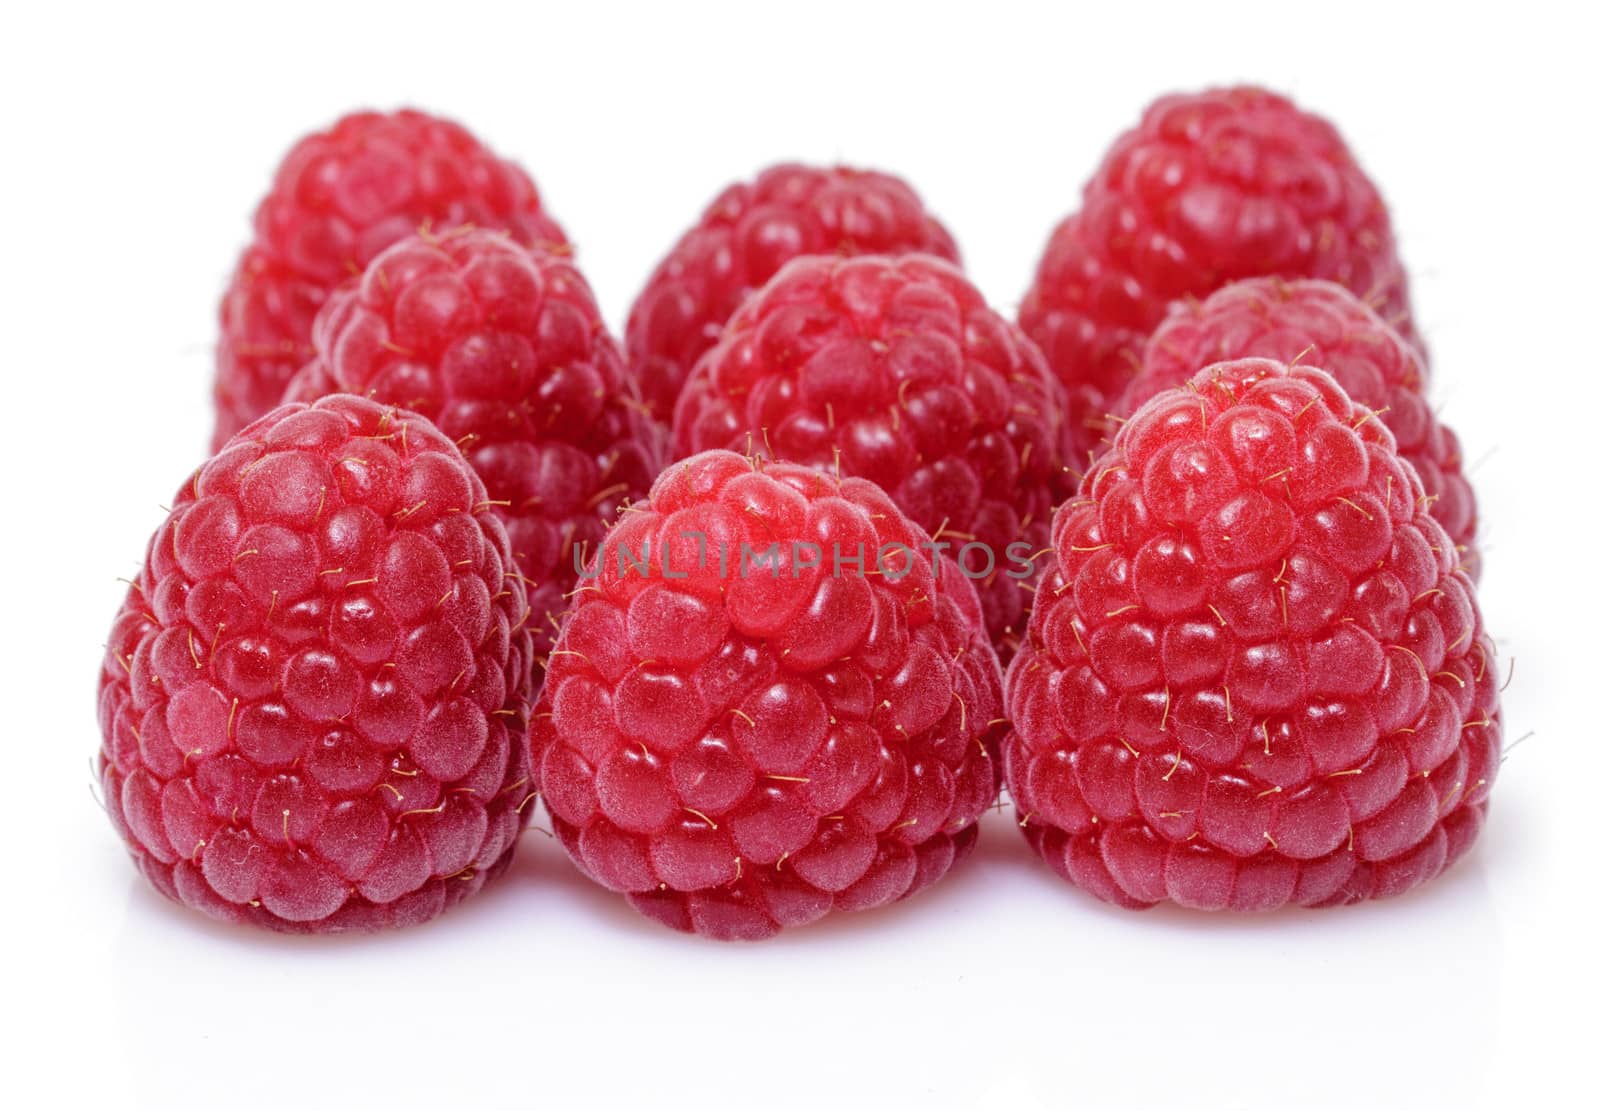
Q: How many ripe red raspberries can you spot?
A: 9